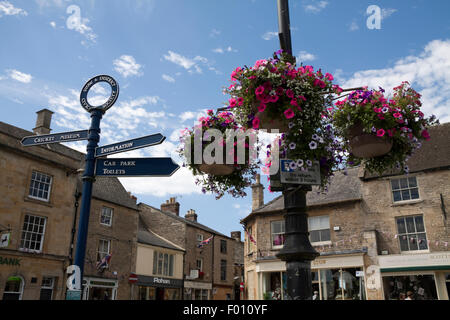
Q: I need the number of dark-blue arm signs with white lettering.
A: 3